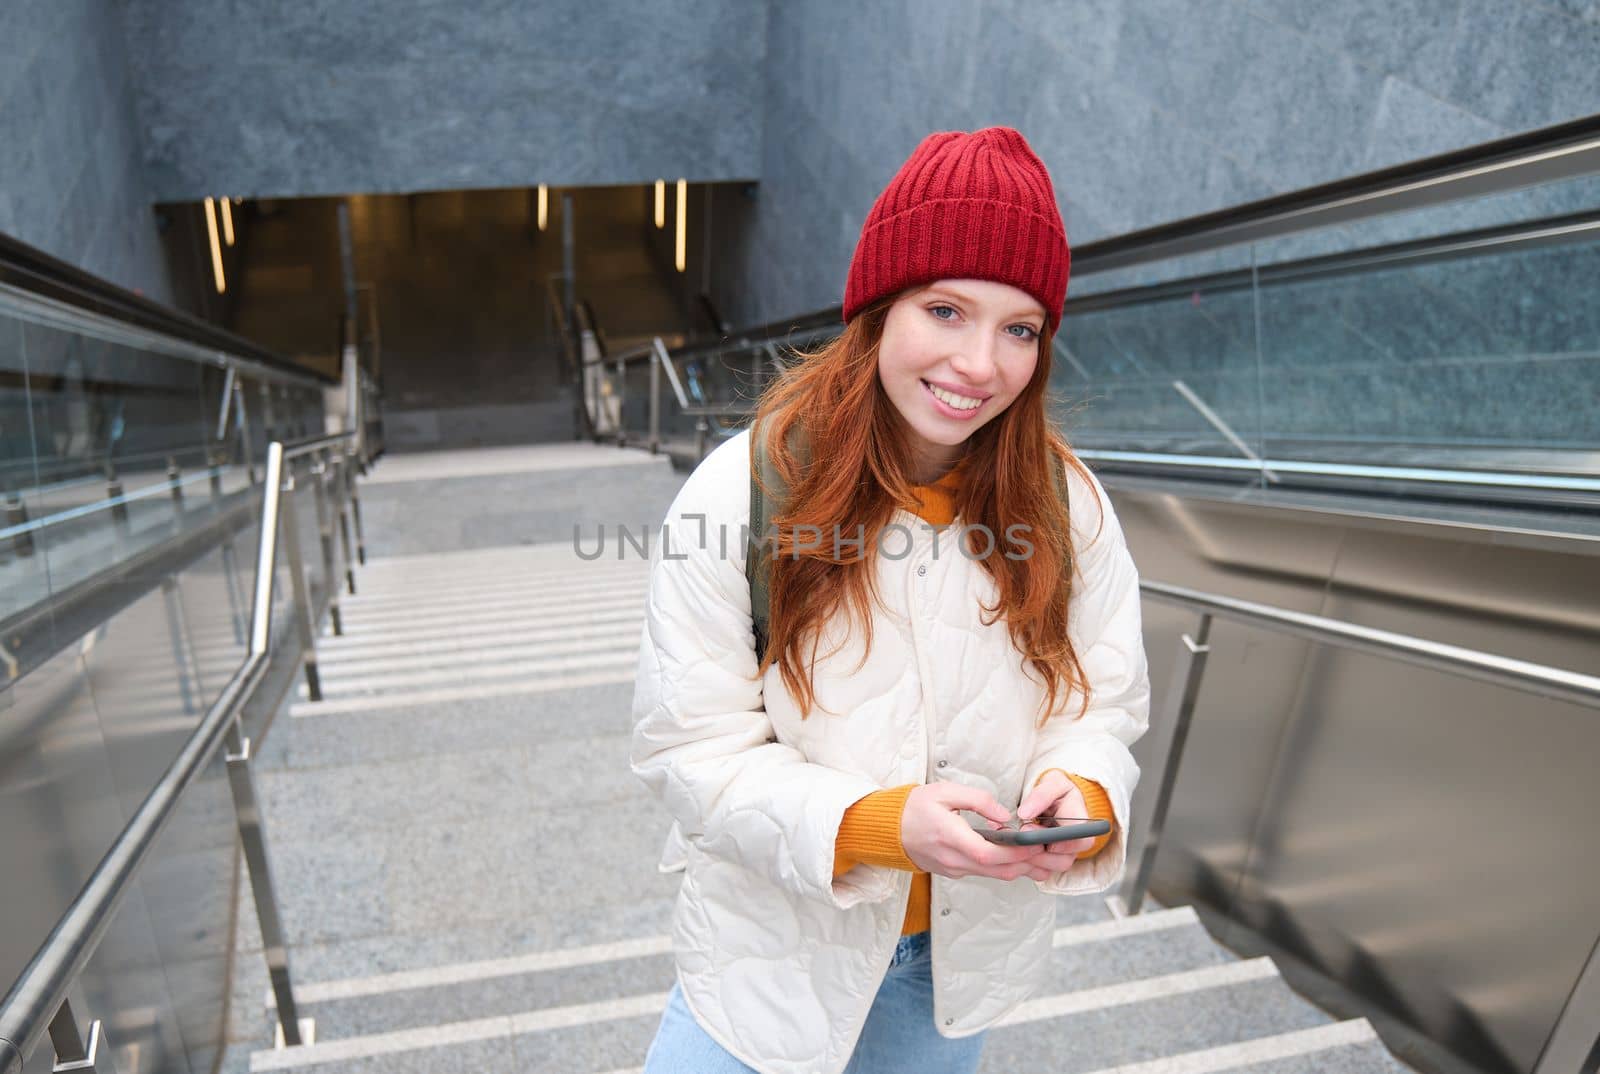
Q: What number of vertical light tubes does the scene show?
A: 5